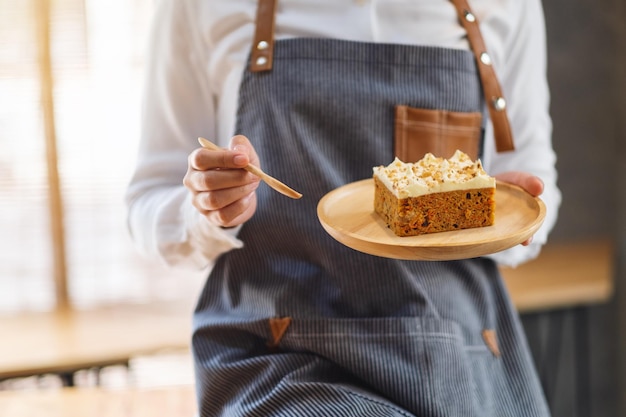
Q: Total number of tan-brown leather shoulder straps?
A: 2